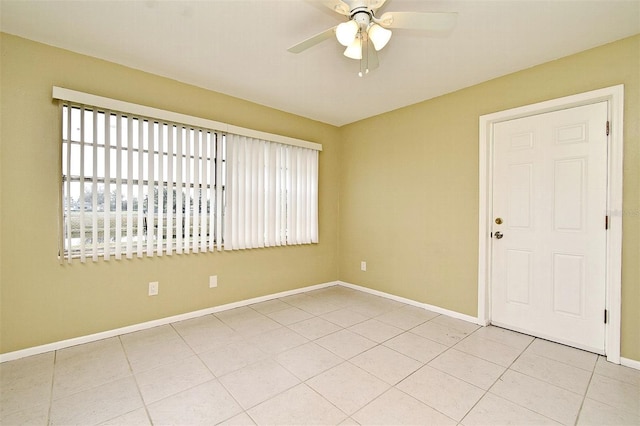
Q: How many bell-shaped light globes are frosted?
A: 3